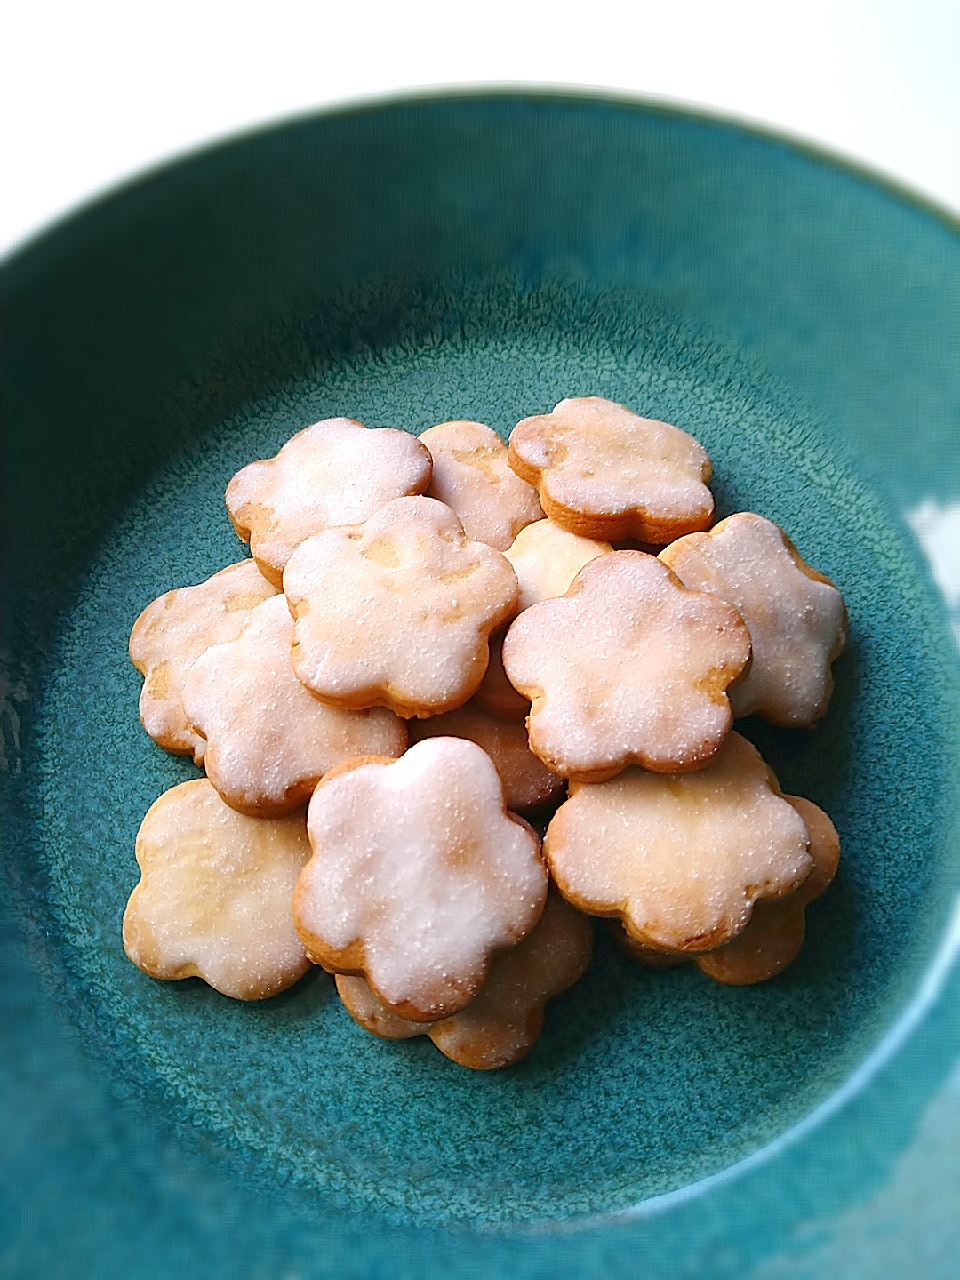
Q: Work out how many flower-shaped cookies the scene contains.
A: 15